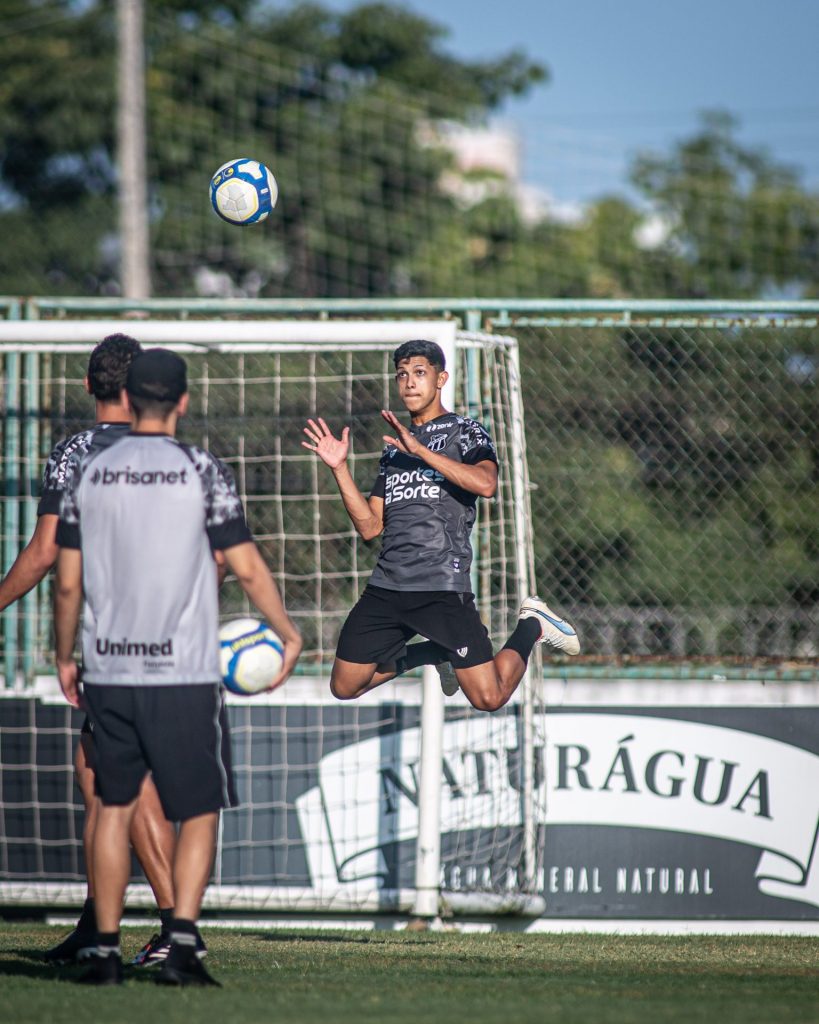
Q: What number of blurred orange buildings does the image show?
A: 0